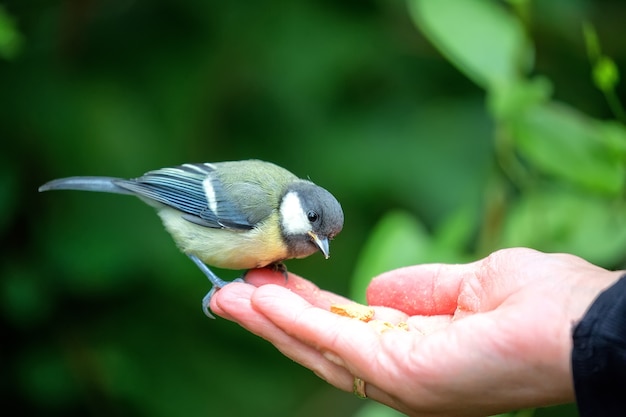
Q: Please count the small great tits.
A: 1